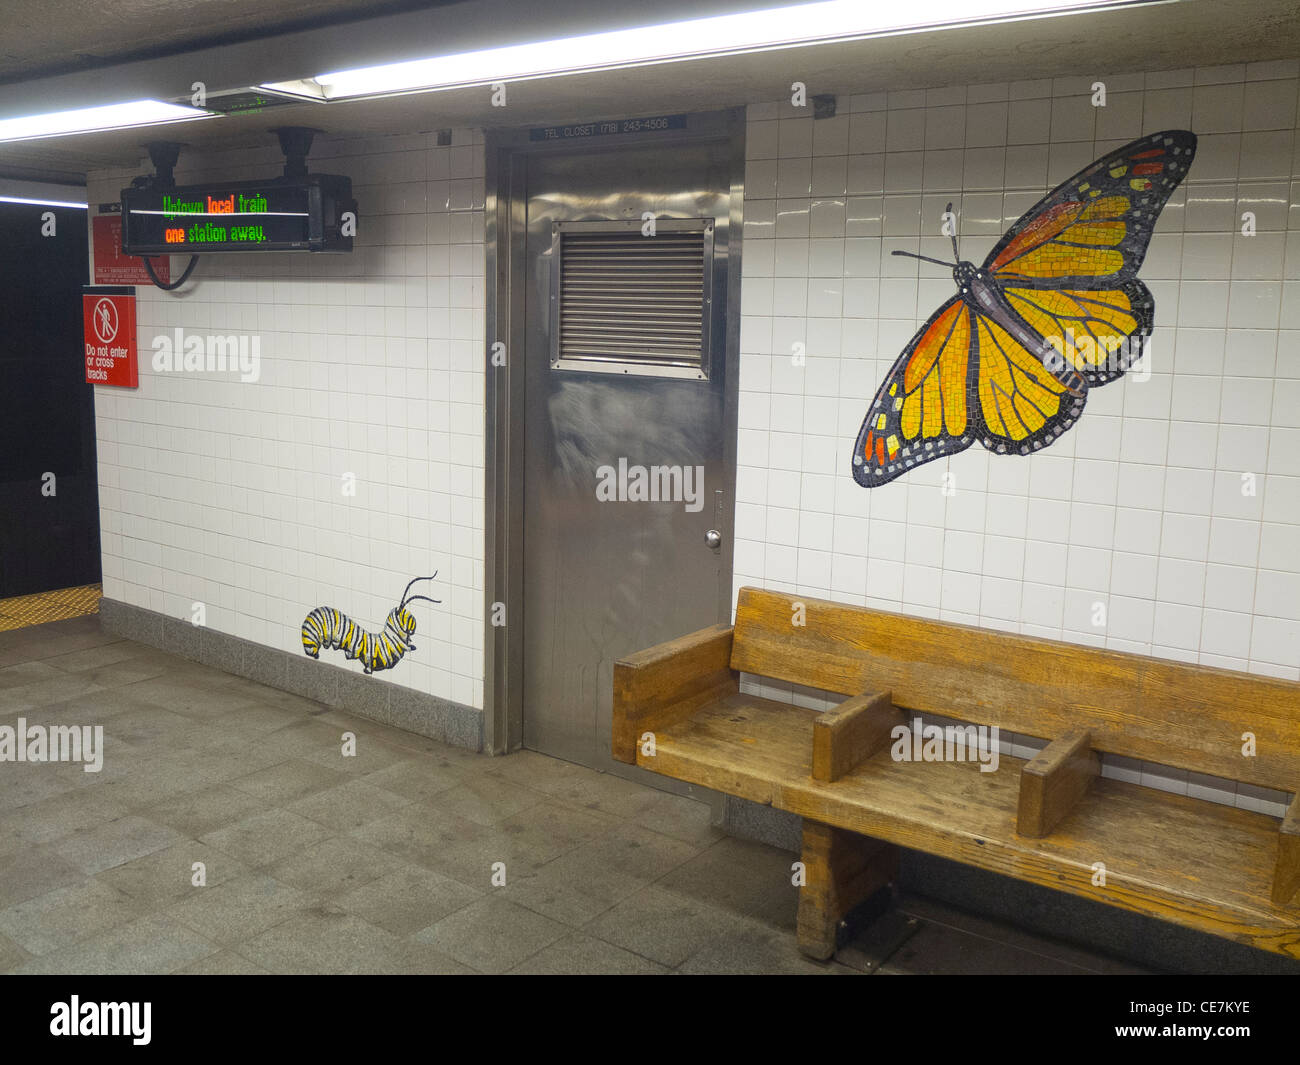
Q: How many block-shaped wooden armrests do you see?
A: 4